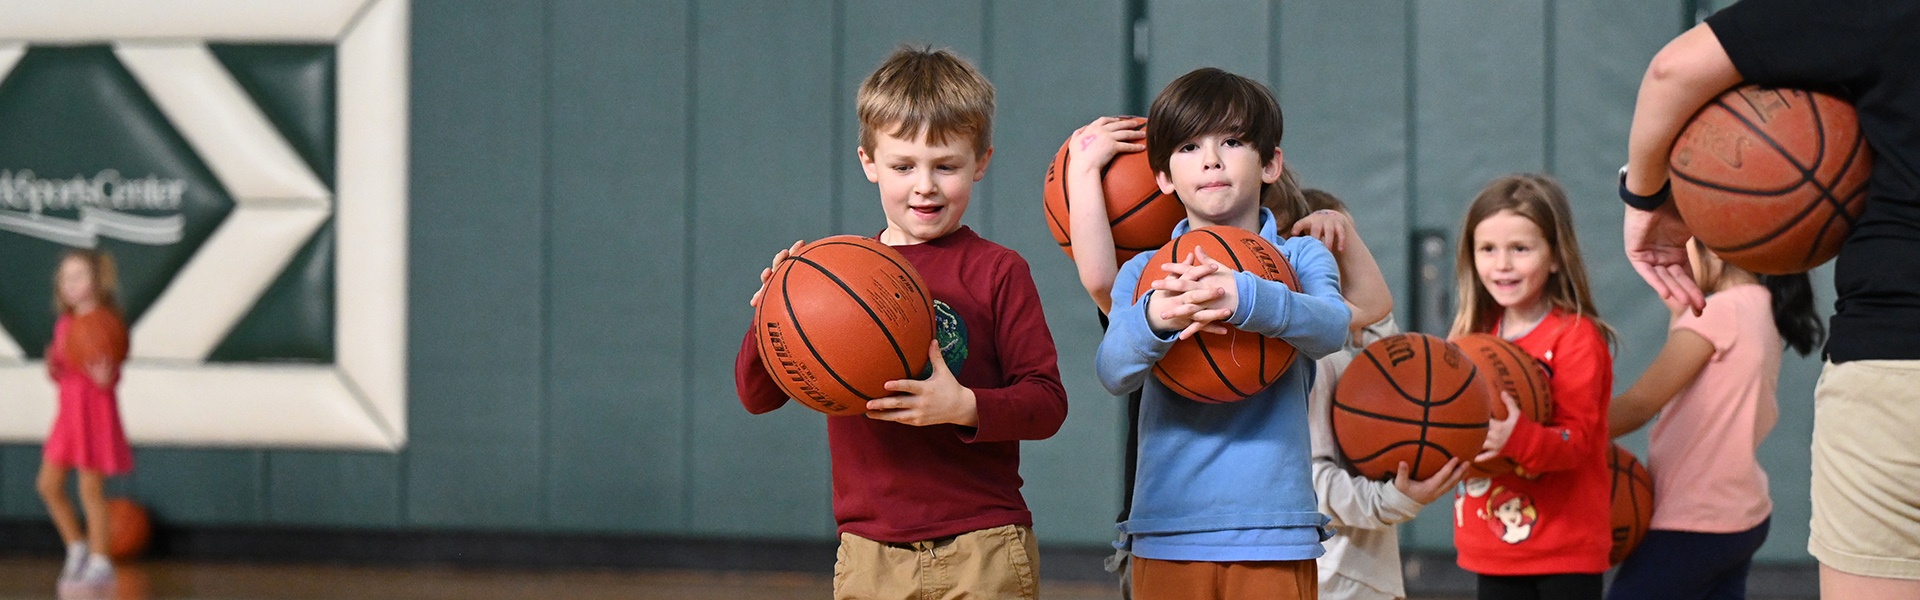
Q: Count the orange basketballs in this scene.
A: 9